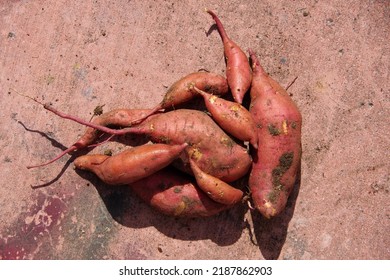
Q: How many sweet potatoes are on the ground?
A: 9